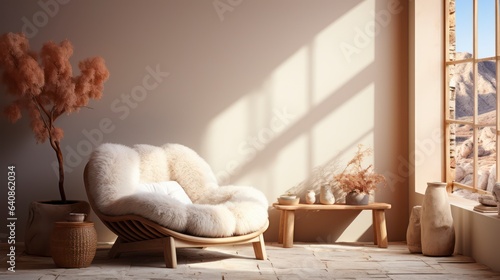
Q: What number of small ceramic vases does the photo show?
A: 2